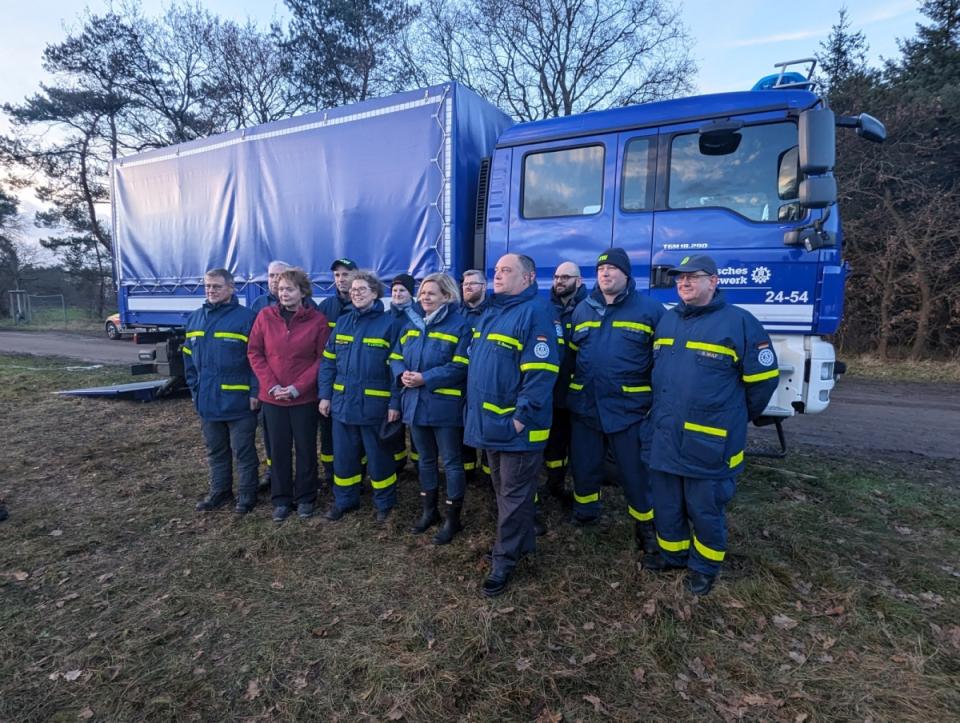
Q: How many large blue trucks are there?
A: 1